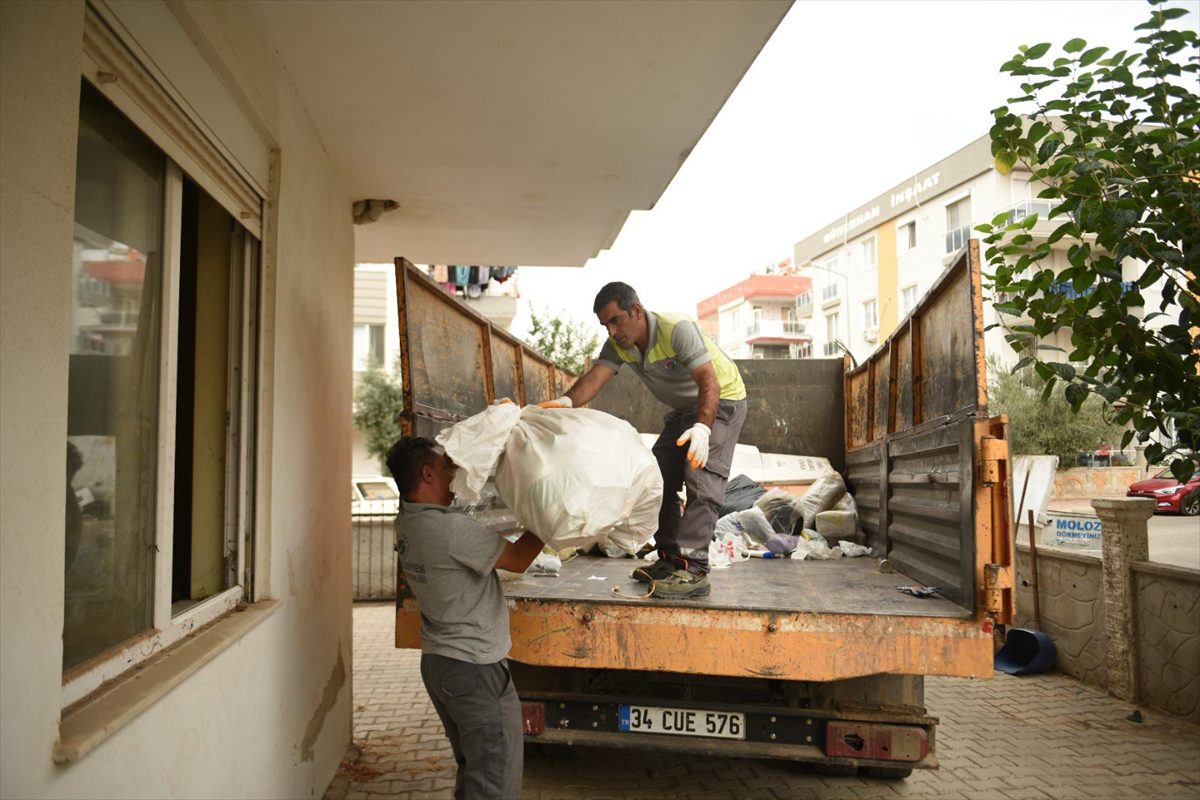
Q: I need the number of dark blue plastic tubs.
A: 1